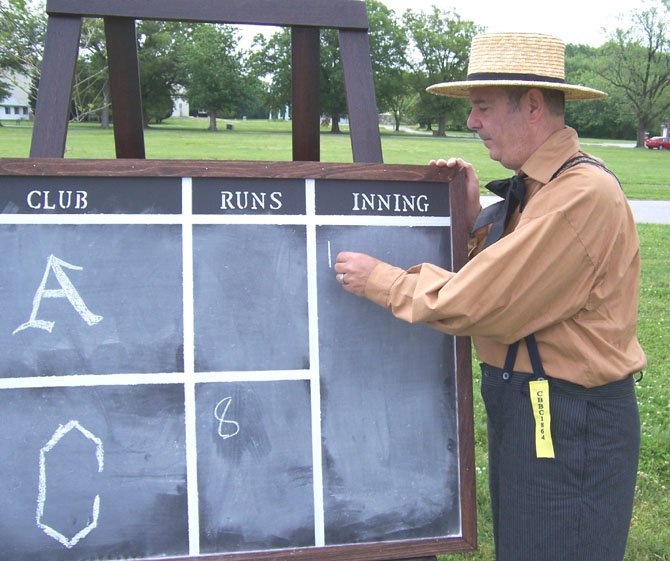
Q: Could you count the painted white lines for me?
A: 4